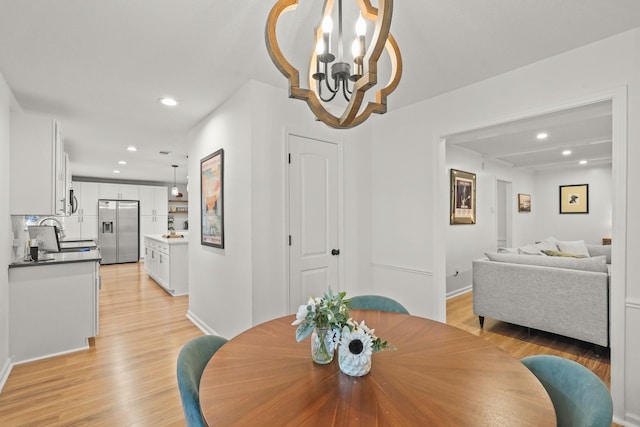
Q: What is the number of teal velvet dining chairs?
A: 3